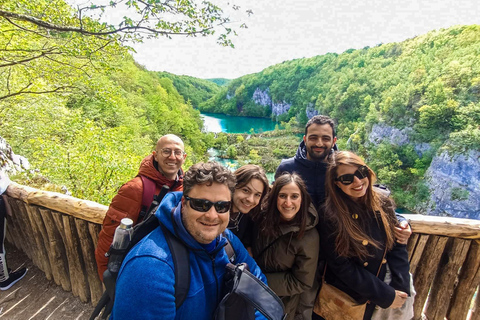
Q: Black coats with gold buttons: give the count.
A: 1